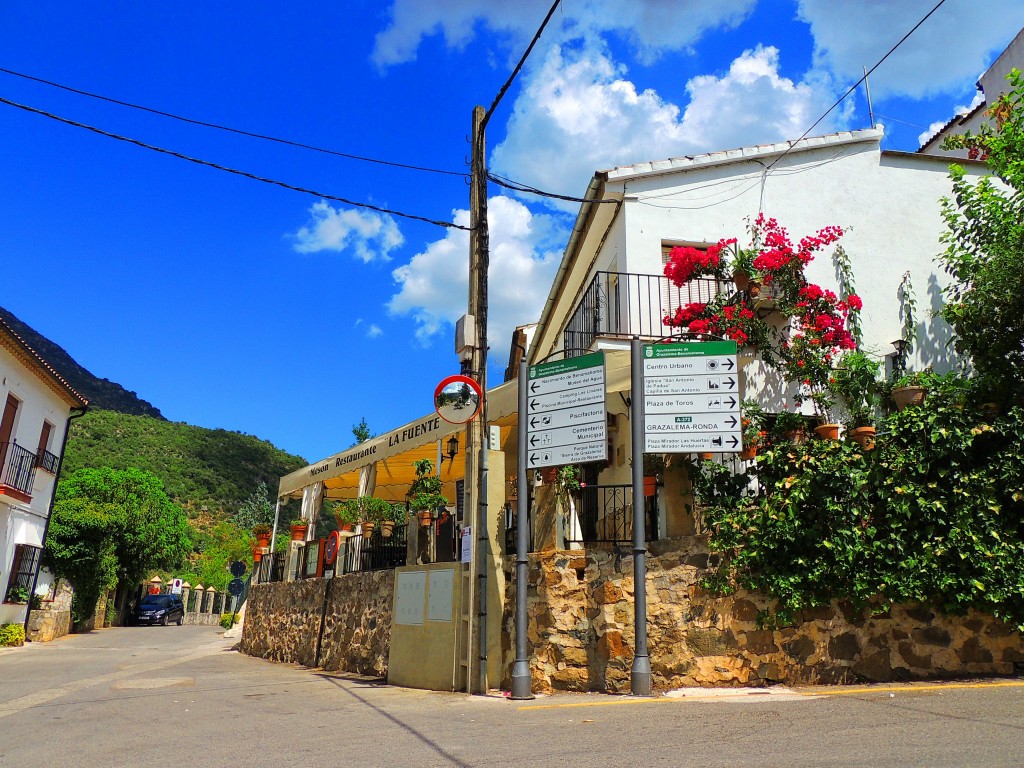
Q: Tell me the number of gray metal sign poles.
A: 2